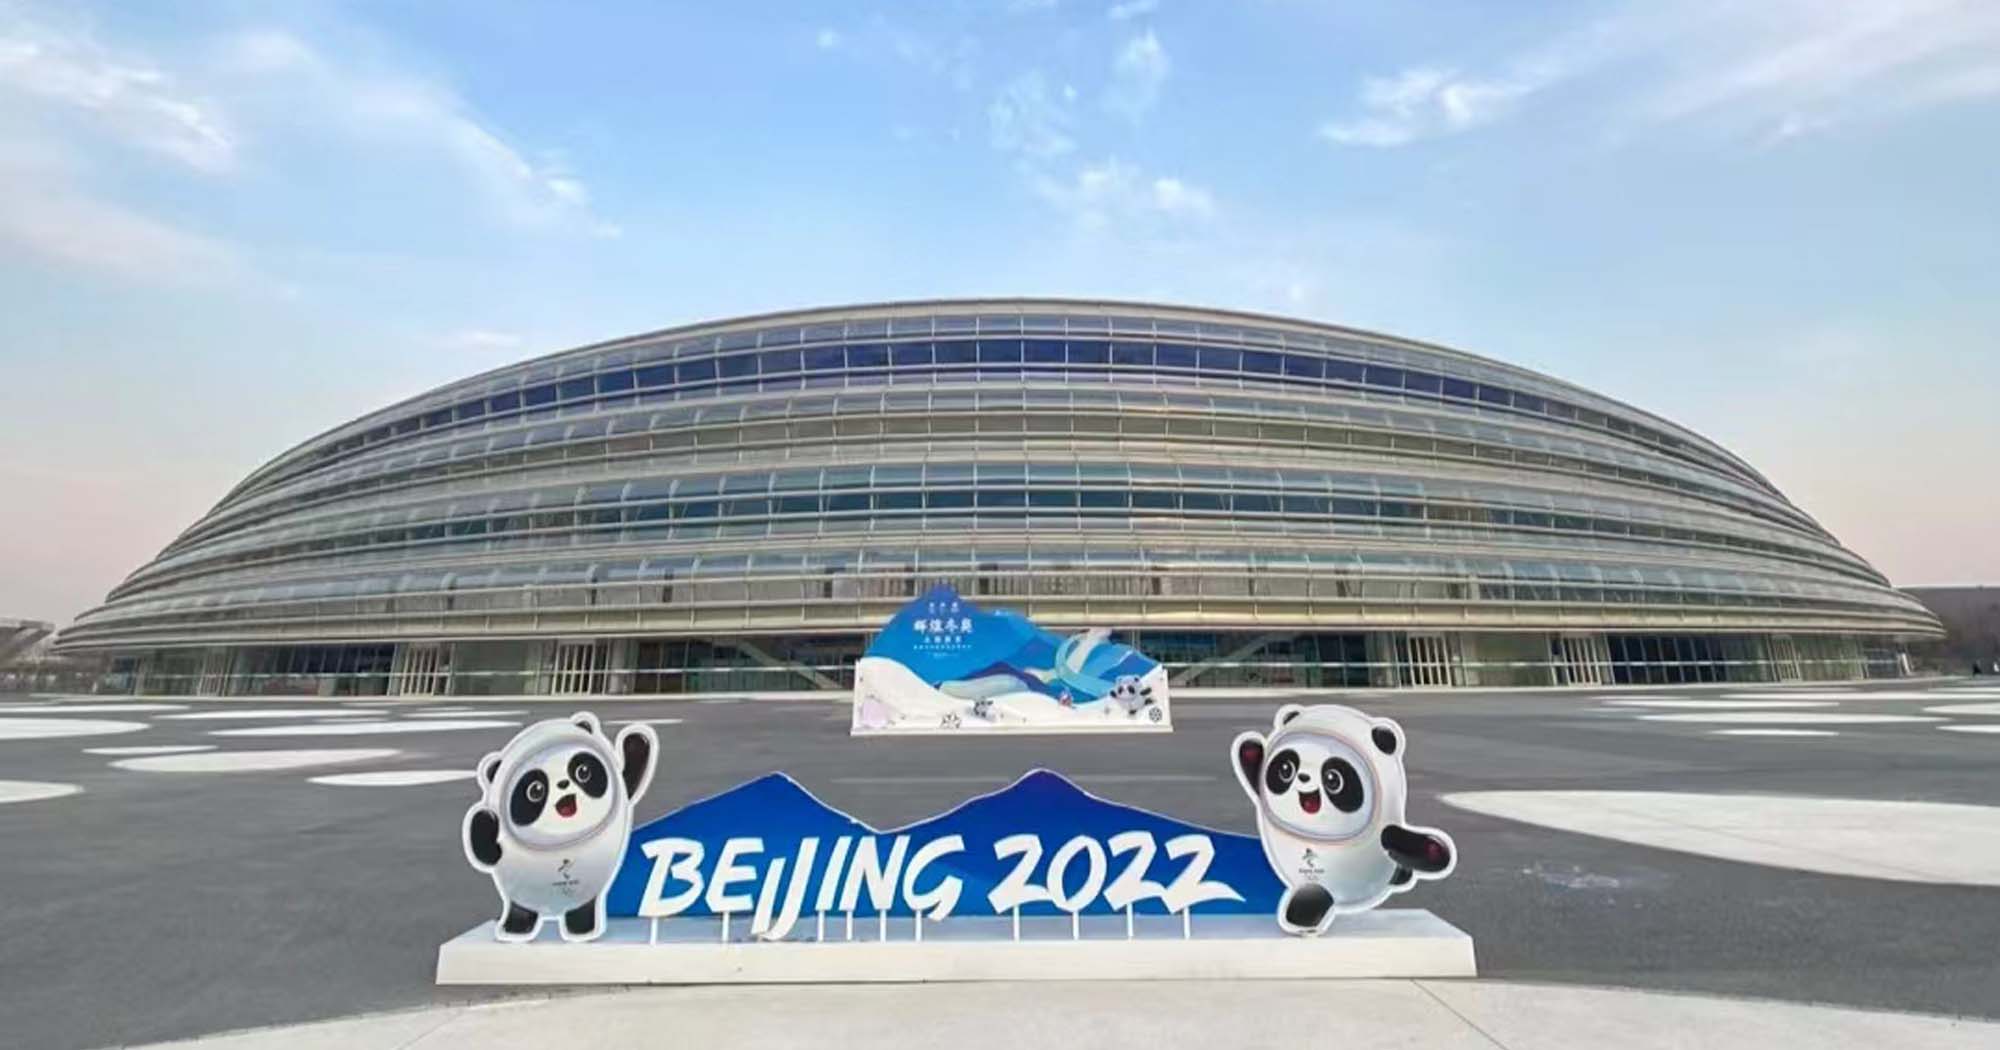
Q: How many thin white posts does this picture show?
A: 10